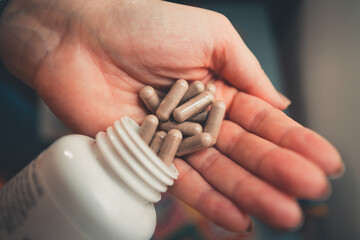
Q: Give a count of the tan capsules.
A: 12